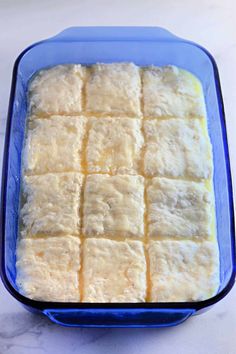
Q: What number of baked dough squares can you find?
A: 12